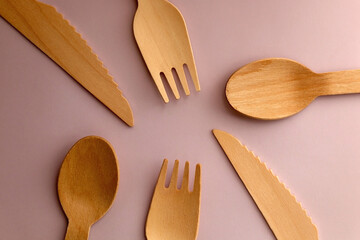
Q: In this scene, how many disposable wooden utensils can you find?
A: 6